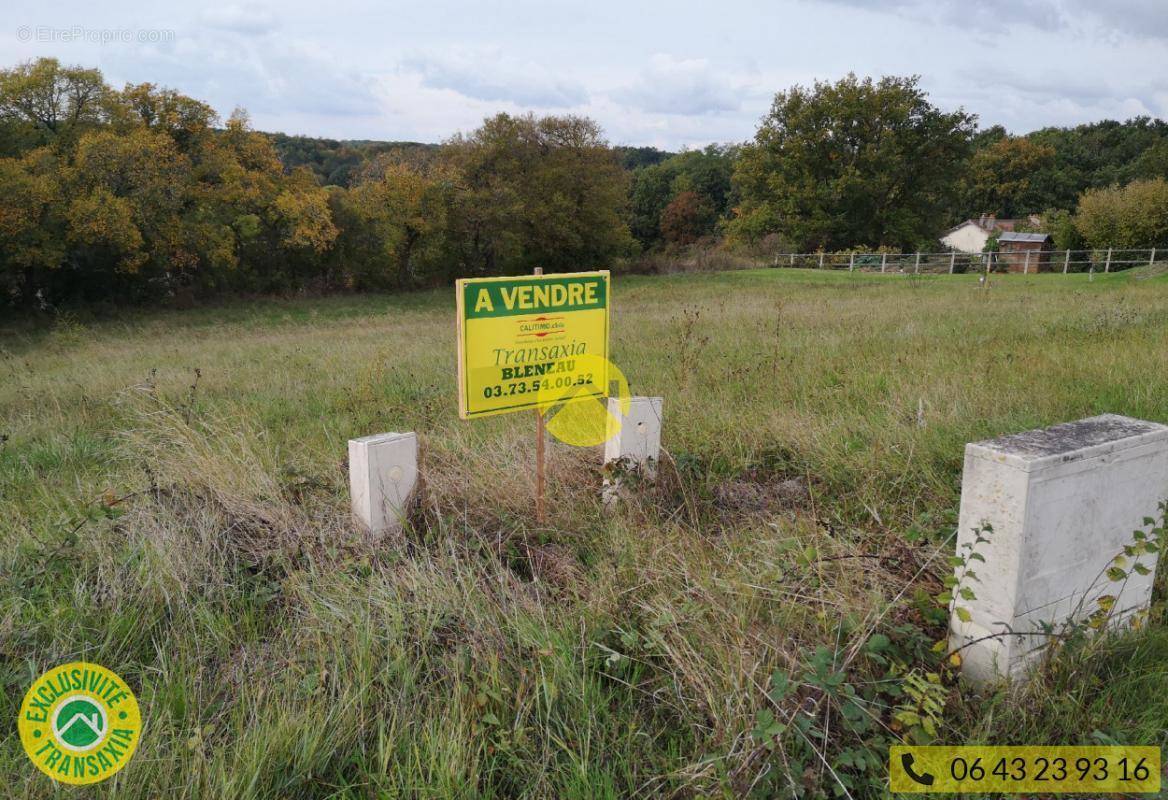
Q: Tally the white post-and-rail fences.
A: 1